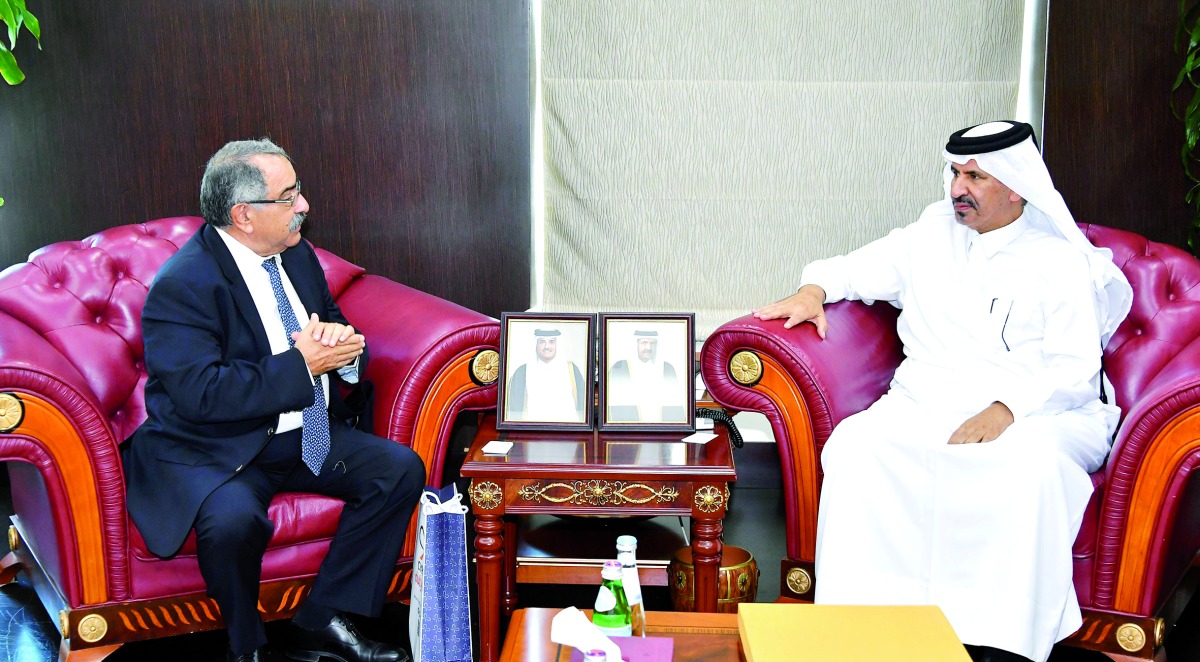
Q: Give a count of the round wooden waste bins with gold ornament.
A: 1